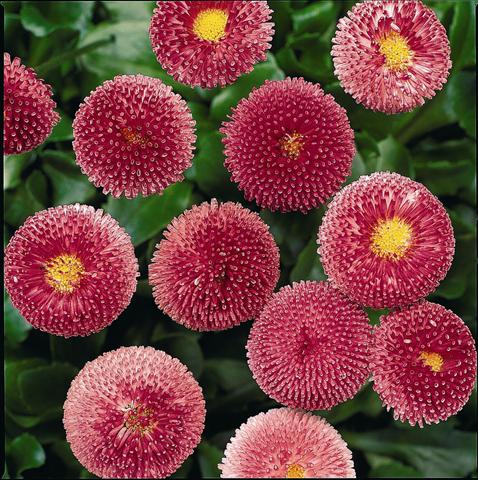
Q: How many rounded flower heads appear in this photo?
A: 12